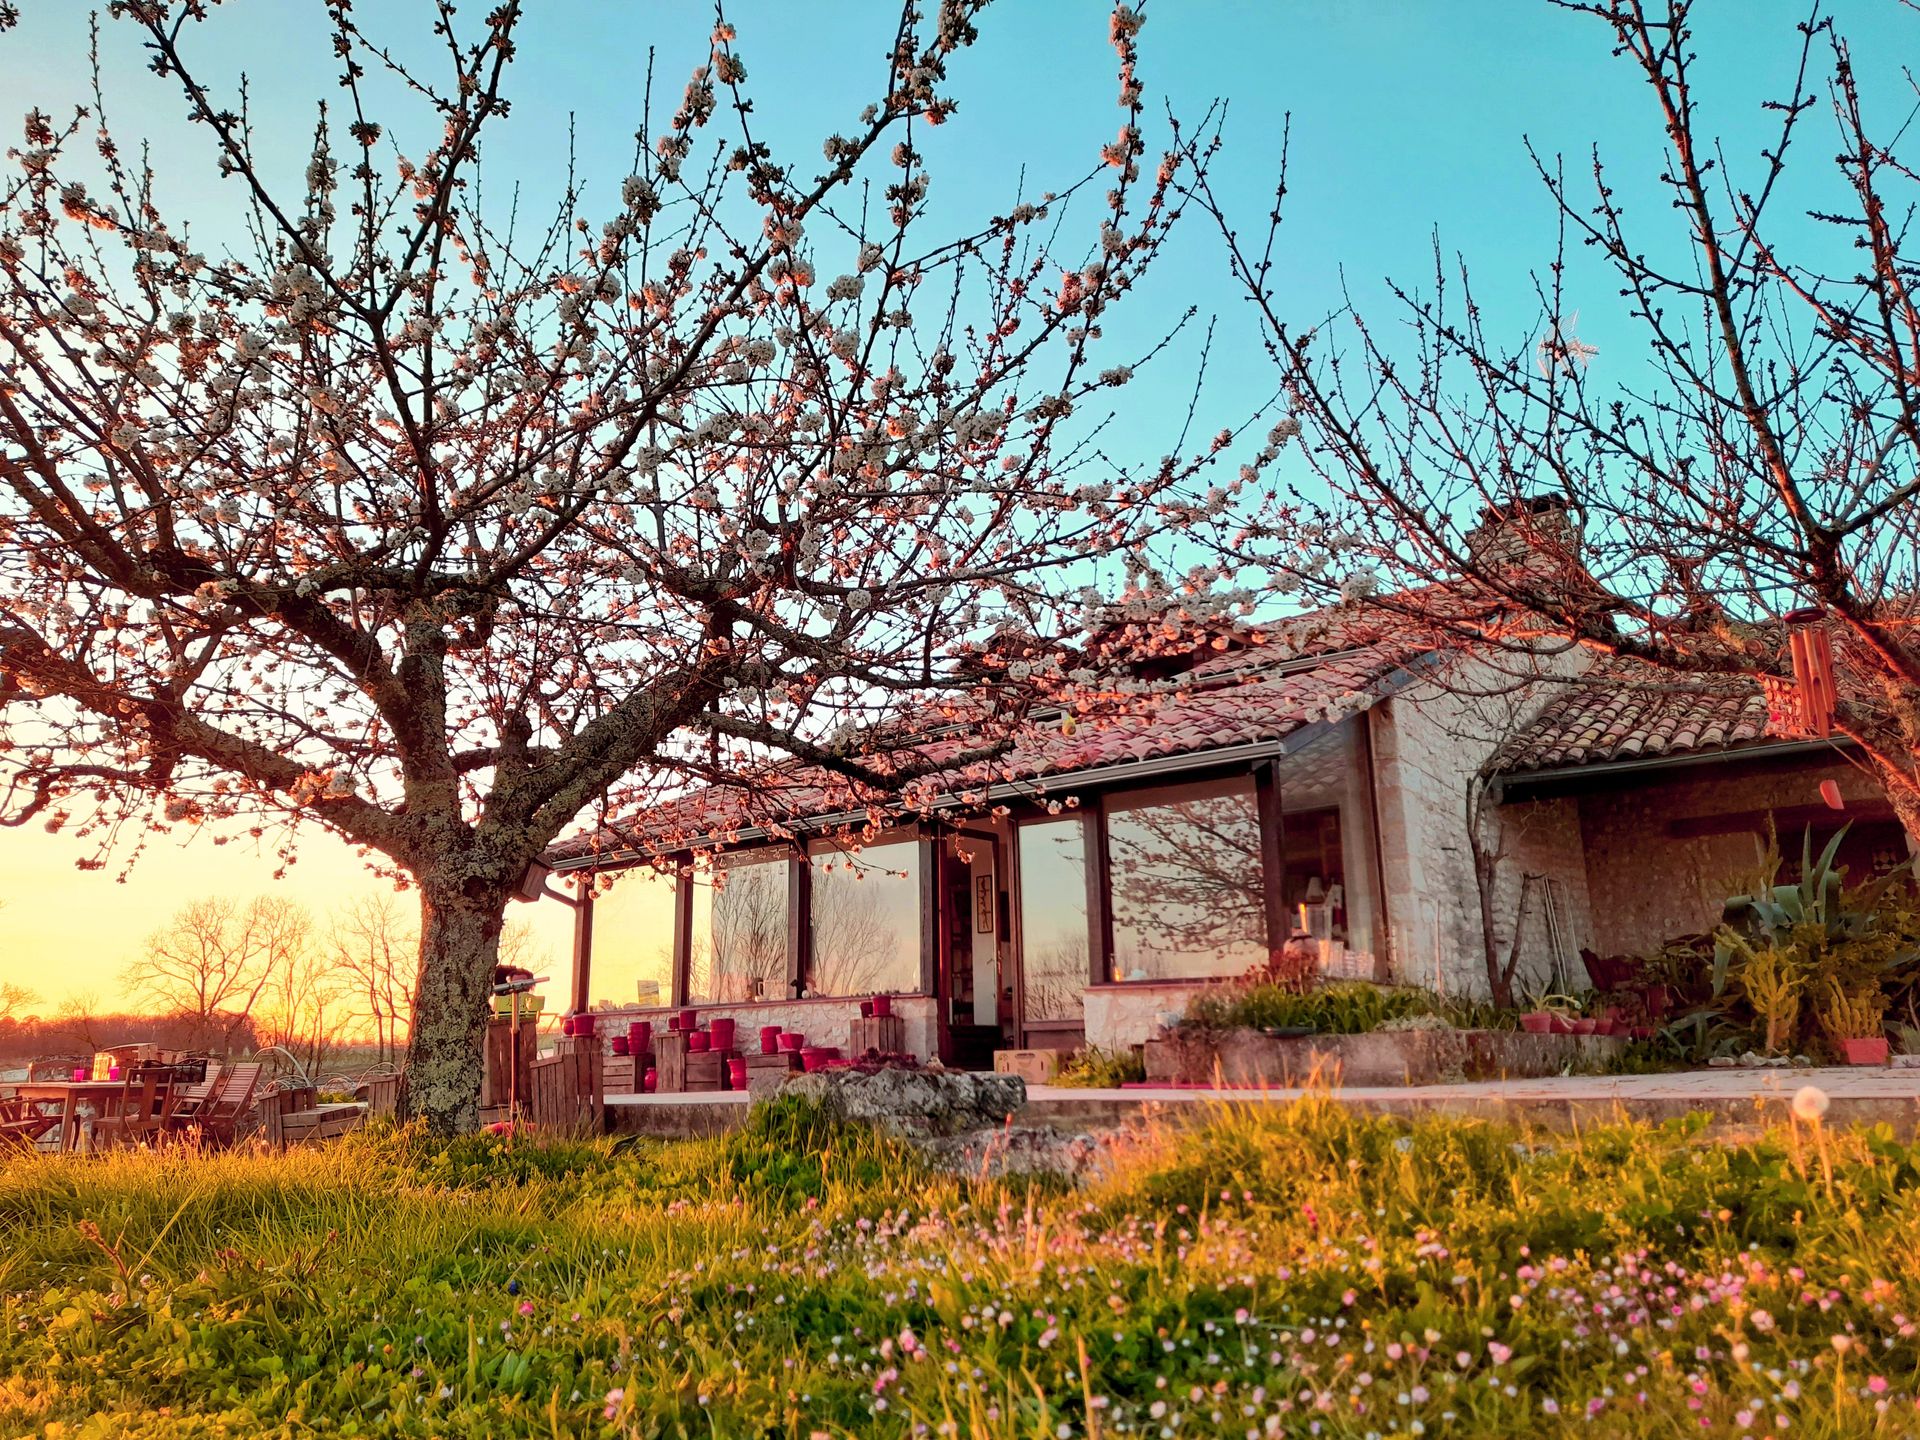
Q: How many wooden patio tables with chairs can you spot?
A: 1